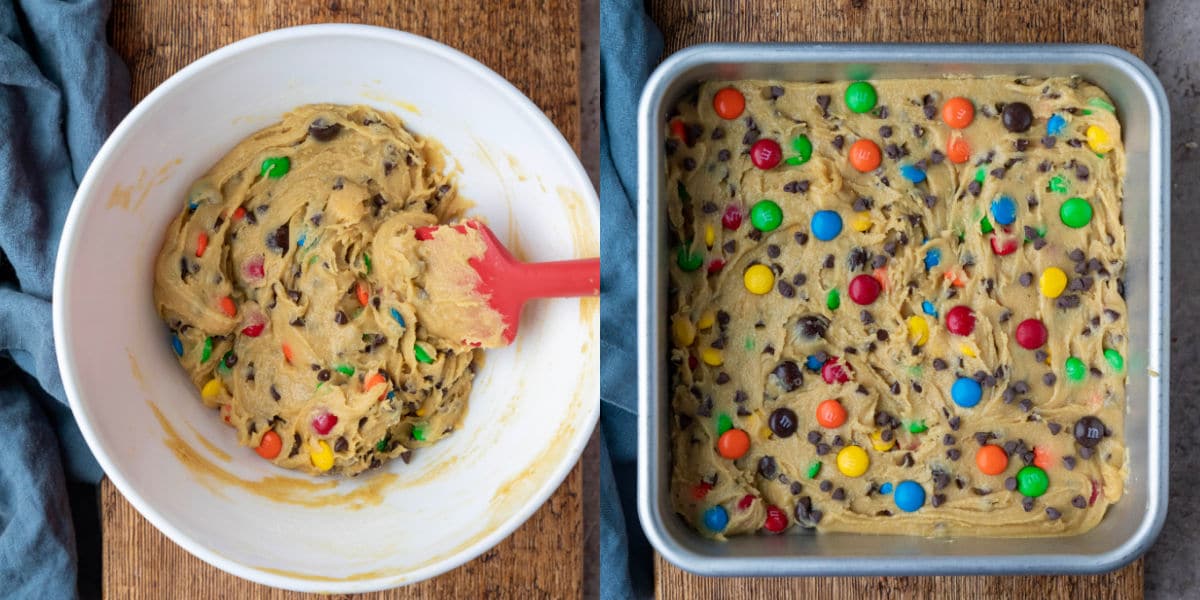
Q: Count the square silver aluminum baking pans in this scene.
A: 1